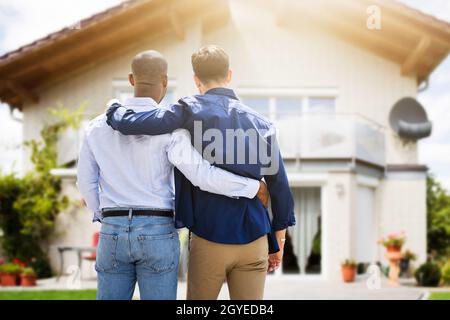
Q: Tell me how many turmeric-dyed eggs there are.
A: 0